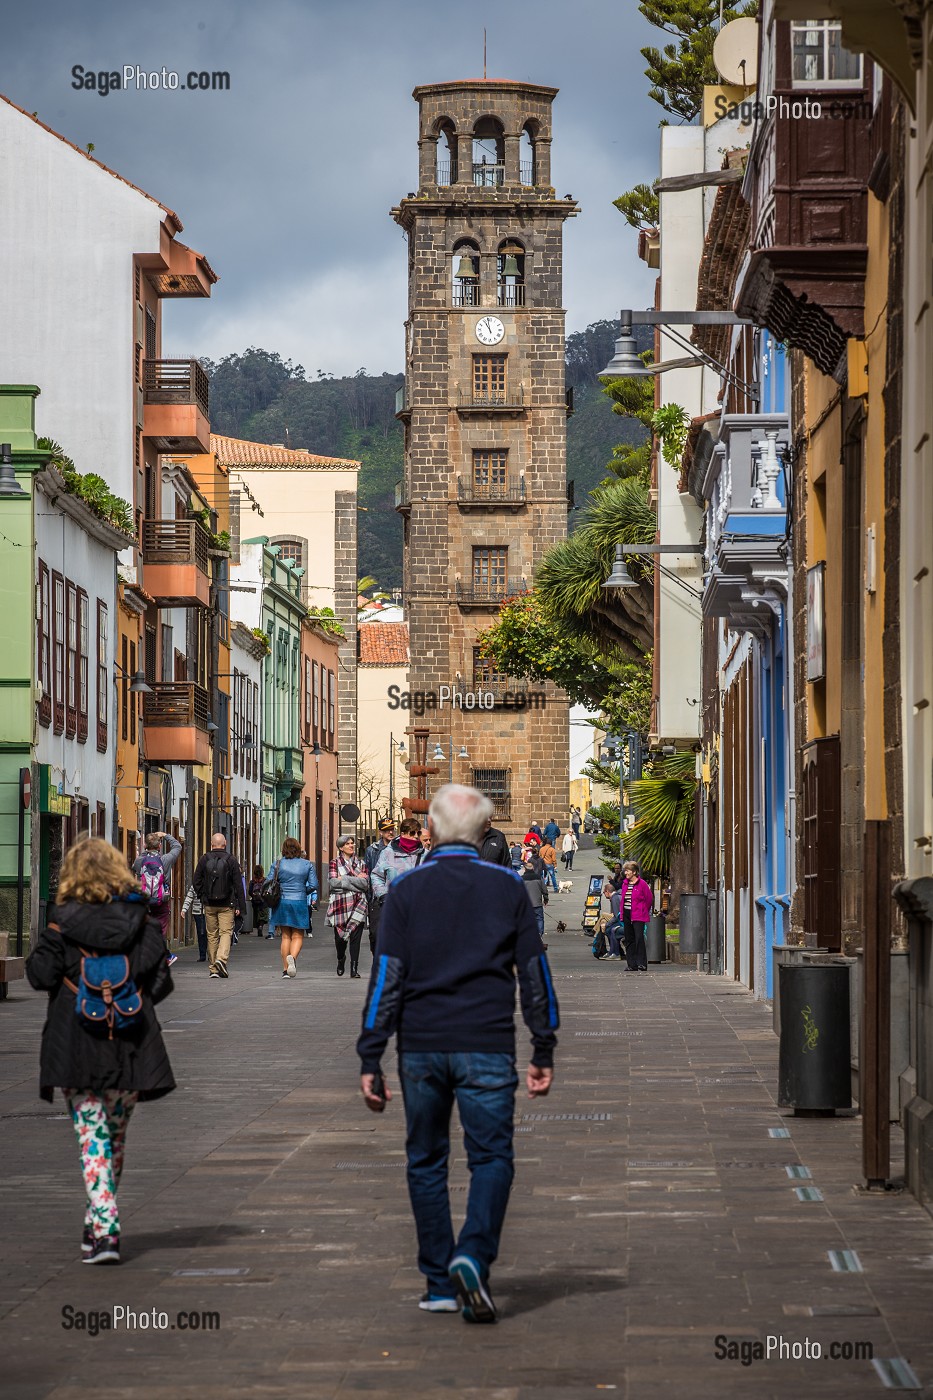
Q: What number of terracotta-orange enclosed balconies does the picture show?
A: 3